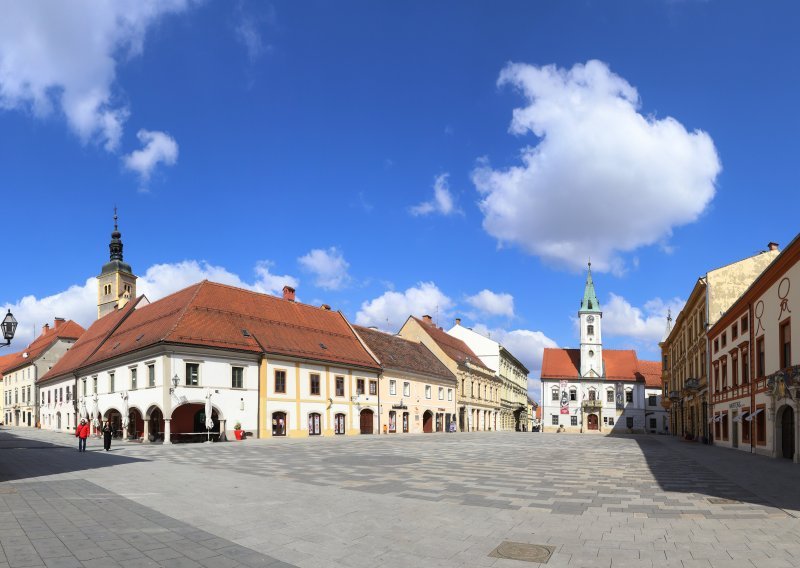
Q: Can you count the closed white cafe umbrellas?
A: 4